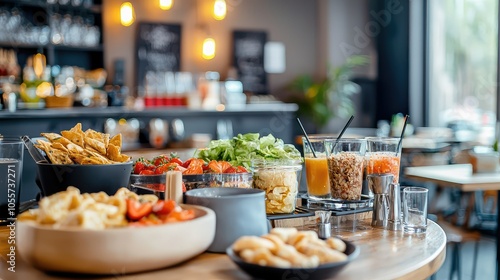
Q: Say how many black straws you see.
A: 3